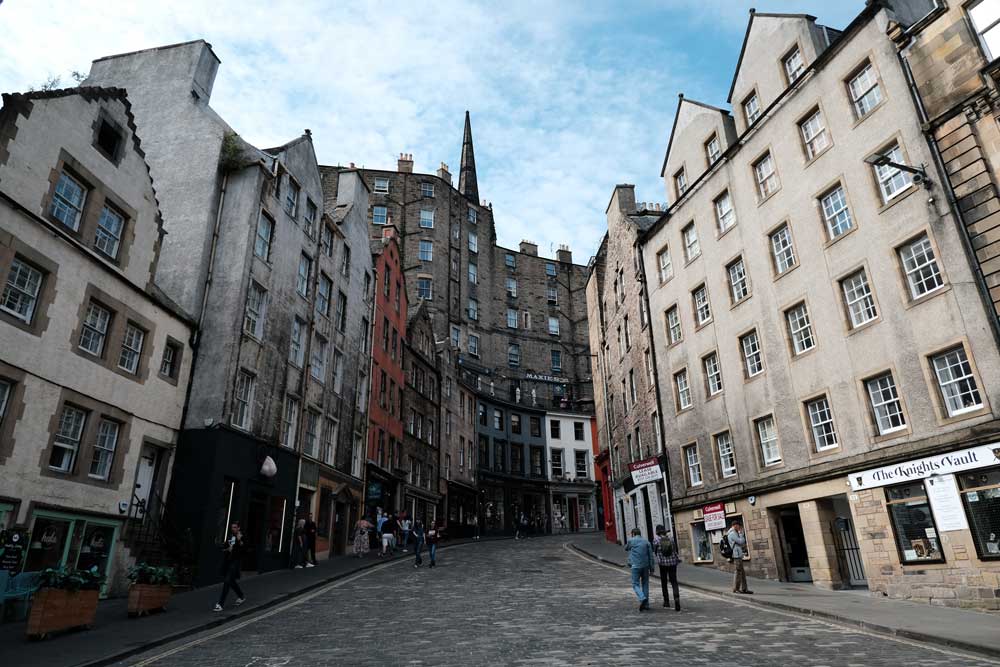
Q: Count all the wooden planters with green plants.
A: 2